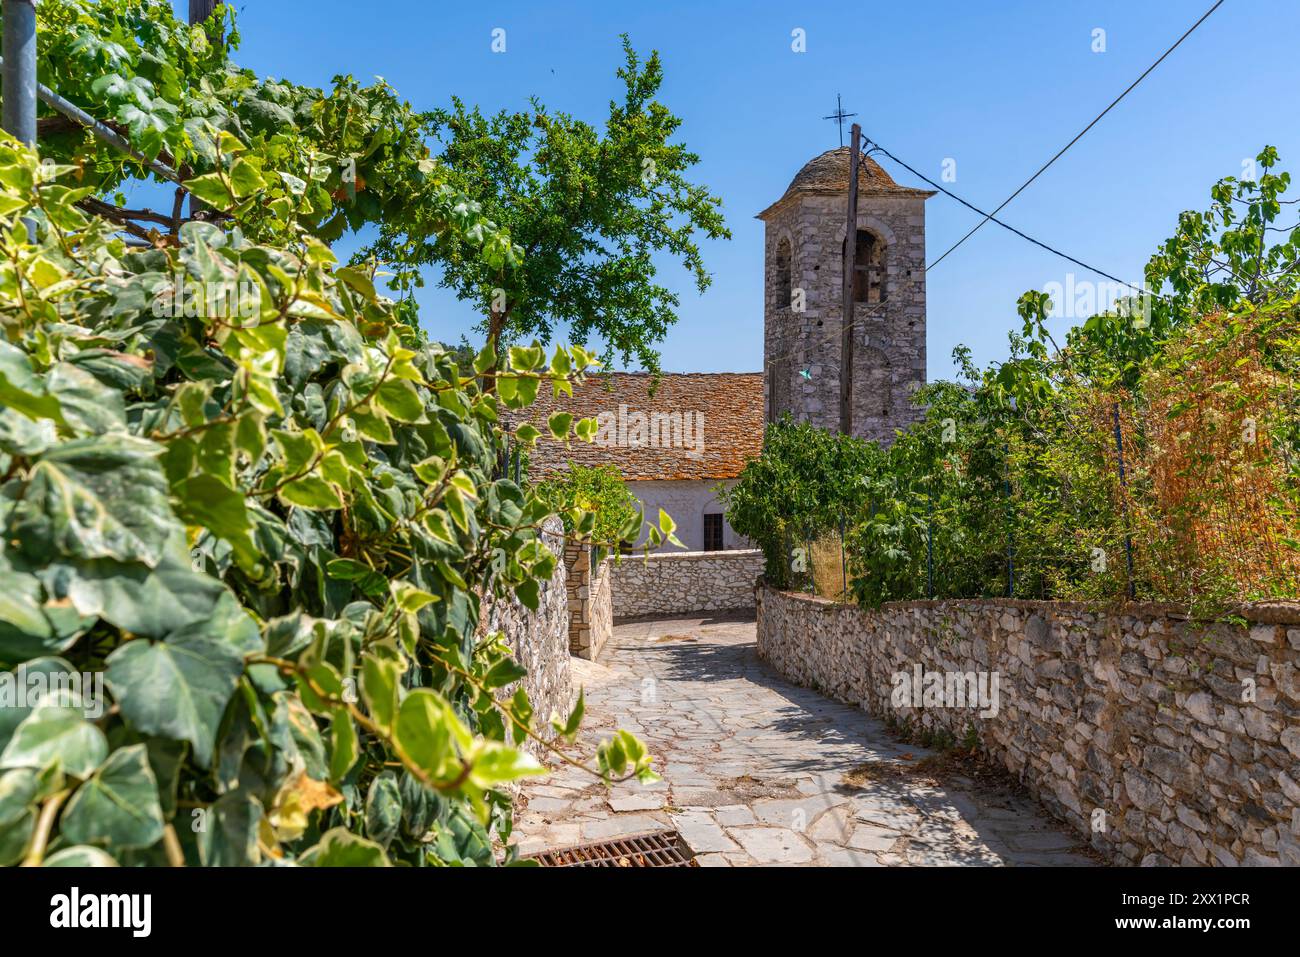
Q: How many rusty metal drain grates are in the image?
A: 1